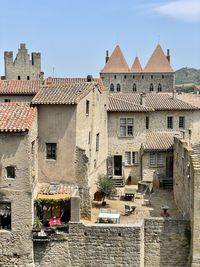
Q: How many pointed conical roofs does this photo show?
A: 3